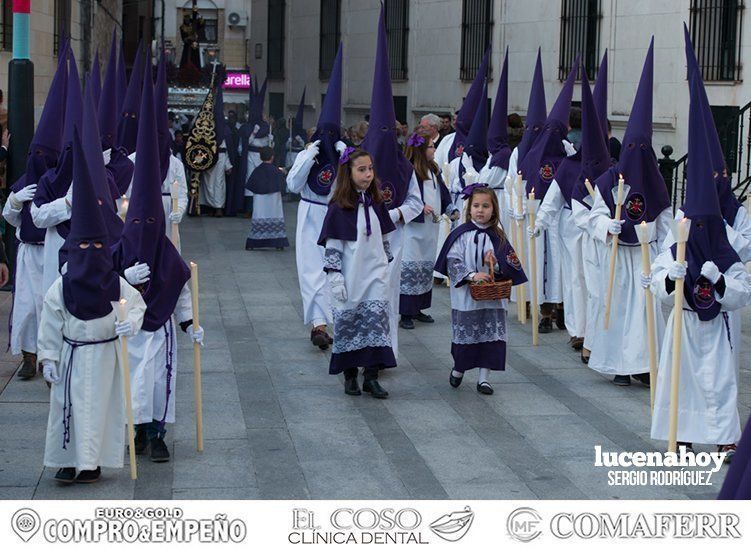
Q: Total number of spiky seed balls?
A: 0